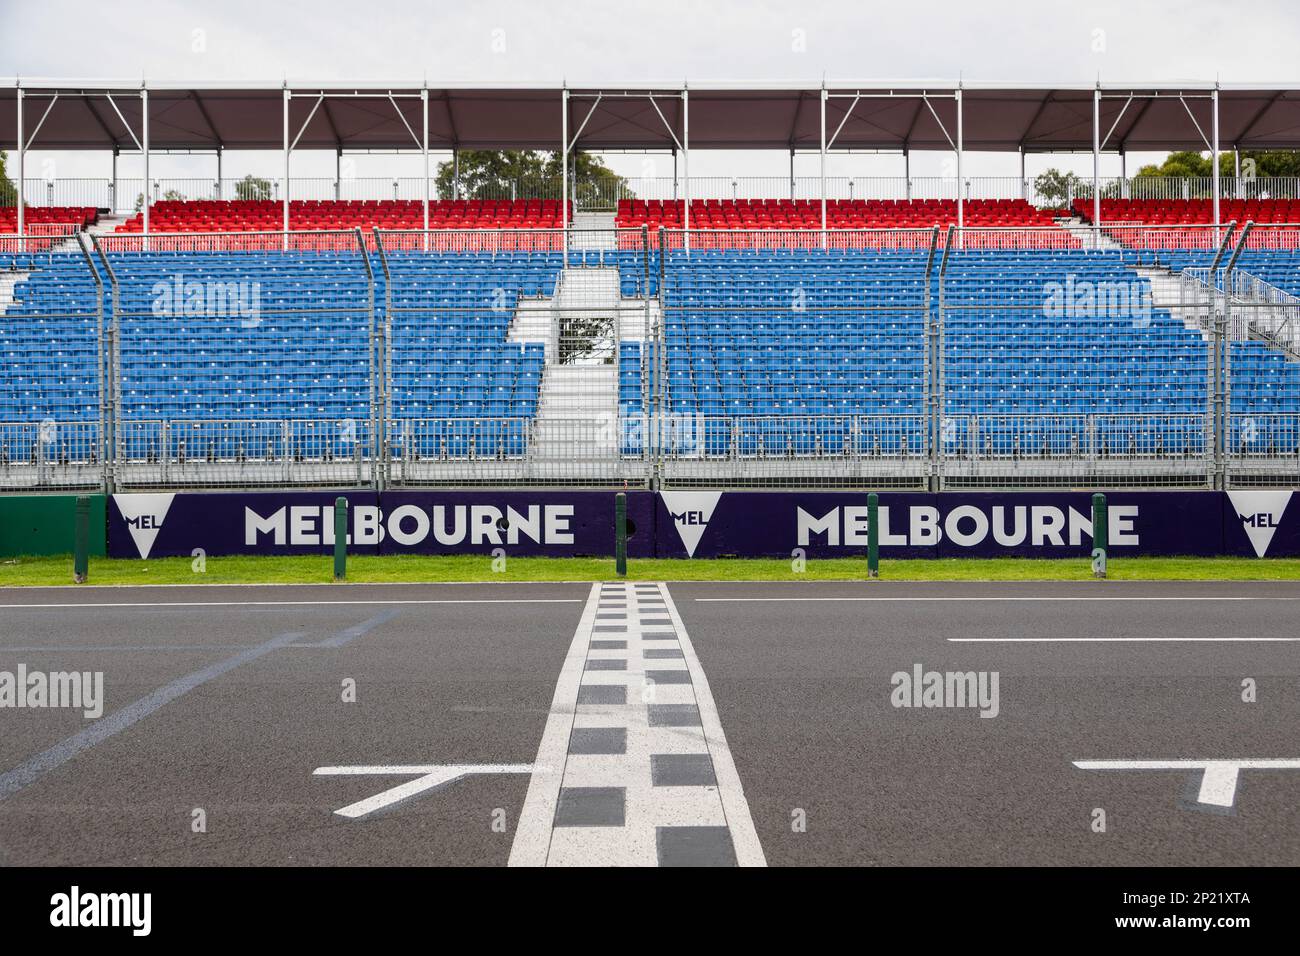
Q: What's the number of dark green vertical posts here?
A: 5